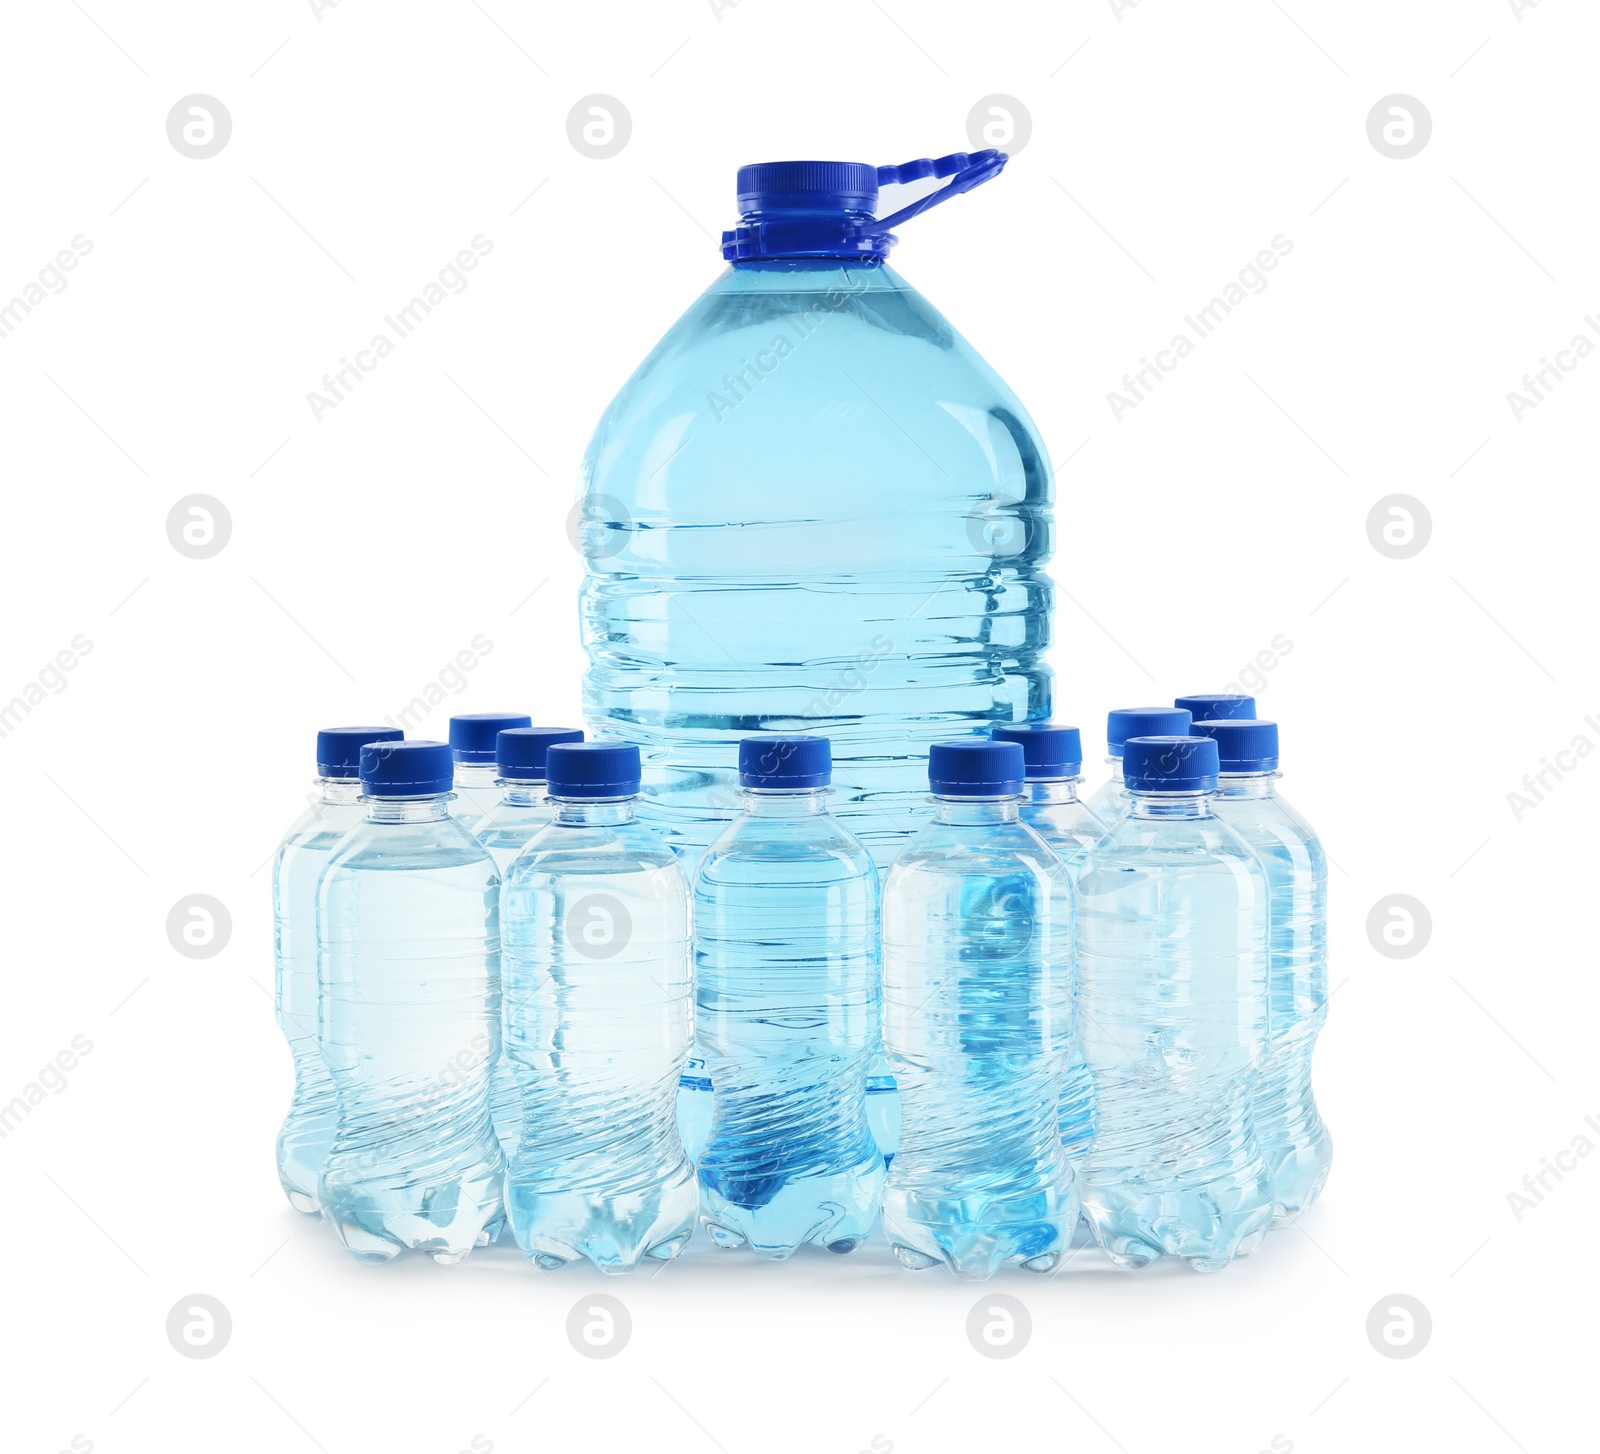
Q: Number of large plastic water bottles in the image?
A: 1